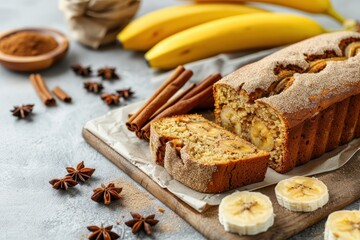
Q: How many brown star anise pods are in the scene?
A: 11